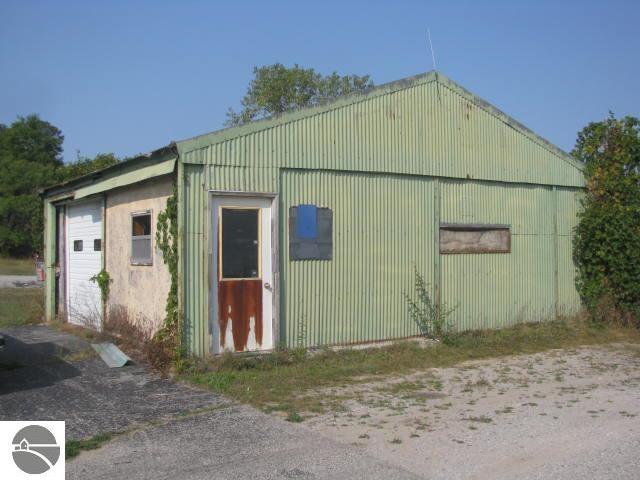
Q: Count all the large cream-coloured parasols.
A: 0